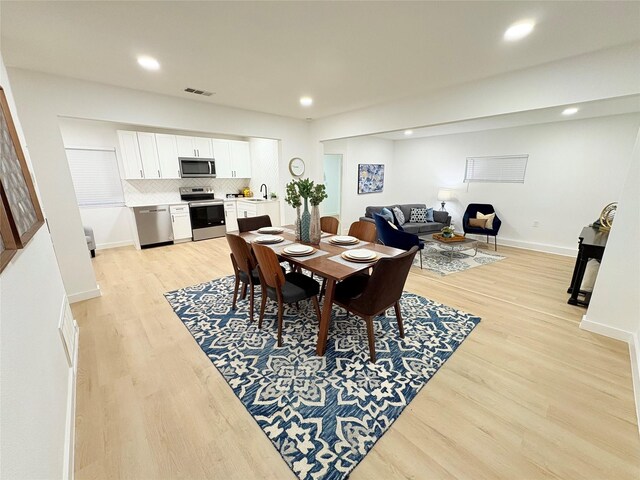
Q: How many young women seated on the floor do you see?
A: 0